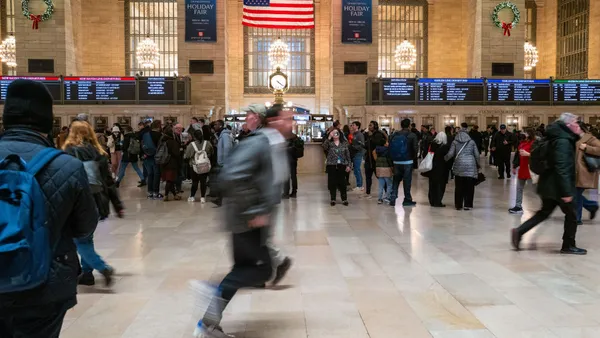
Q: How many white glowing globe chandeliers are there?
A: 5